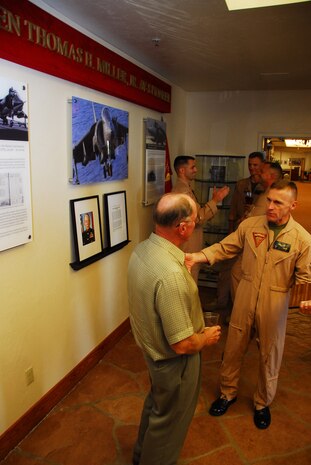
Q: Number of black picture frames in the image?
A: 2